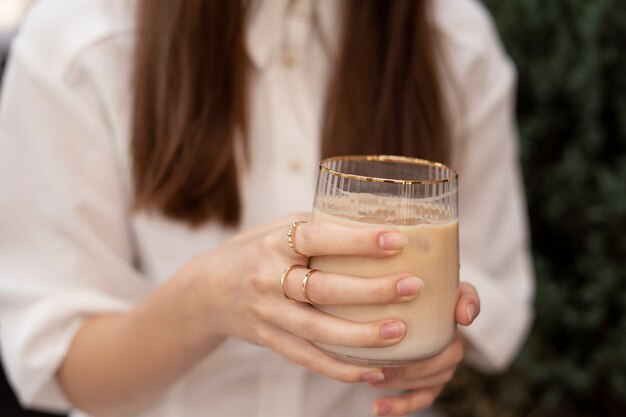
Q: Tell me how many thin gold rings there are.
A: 3